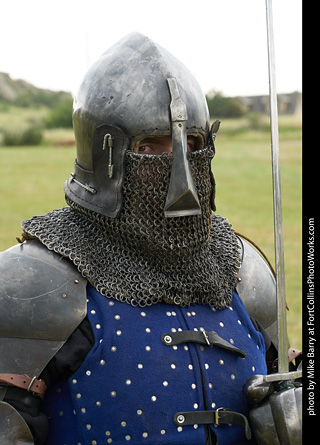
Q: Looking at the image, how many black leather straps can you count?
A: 2